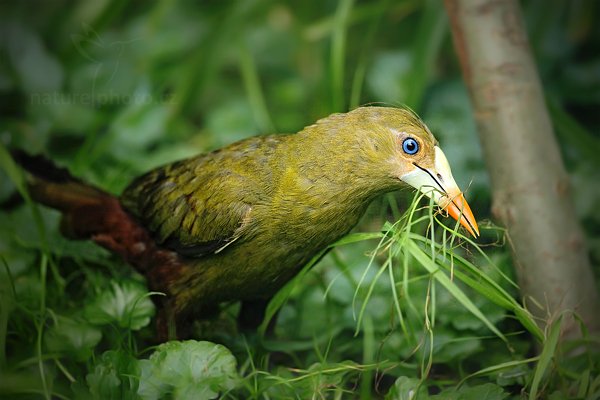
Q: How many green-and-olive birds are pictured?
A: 1